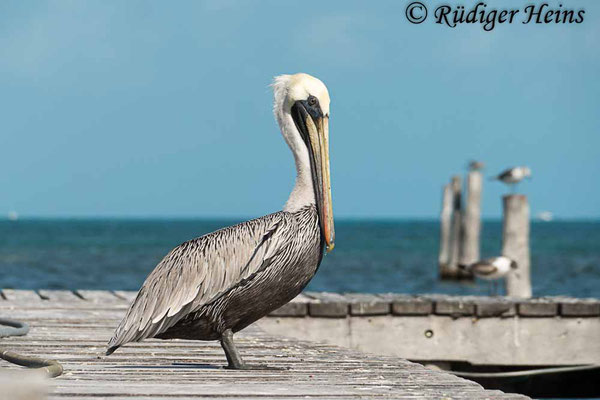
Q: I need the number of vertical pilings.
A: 4